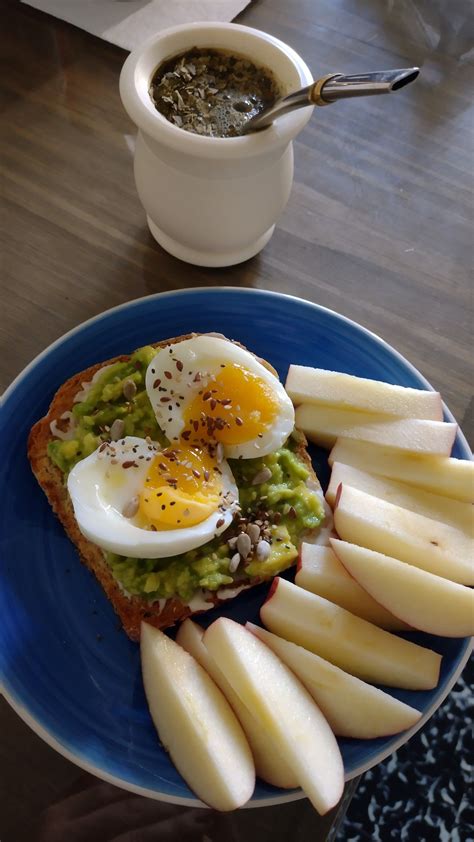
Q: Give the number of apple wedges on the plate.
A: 12